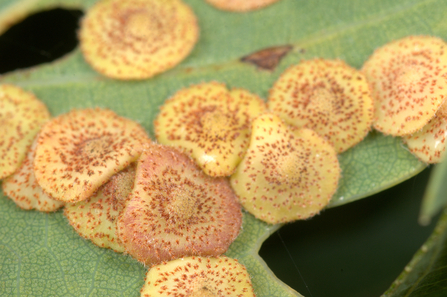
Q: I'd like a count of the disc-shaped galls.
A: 13